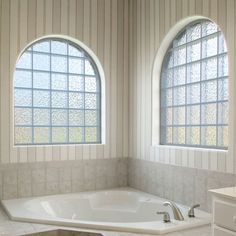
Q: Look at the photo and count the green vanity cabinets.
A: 0